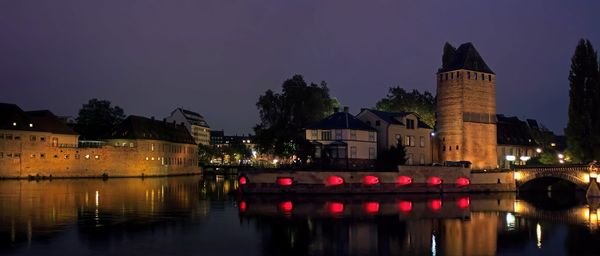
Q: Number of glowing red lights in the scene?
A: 7